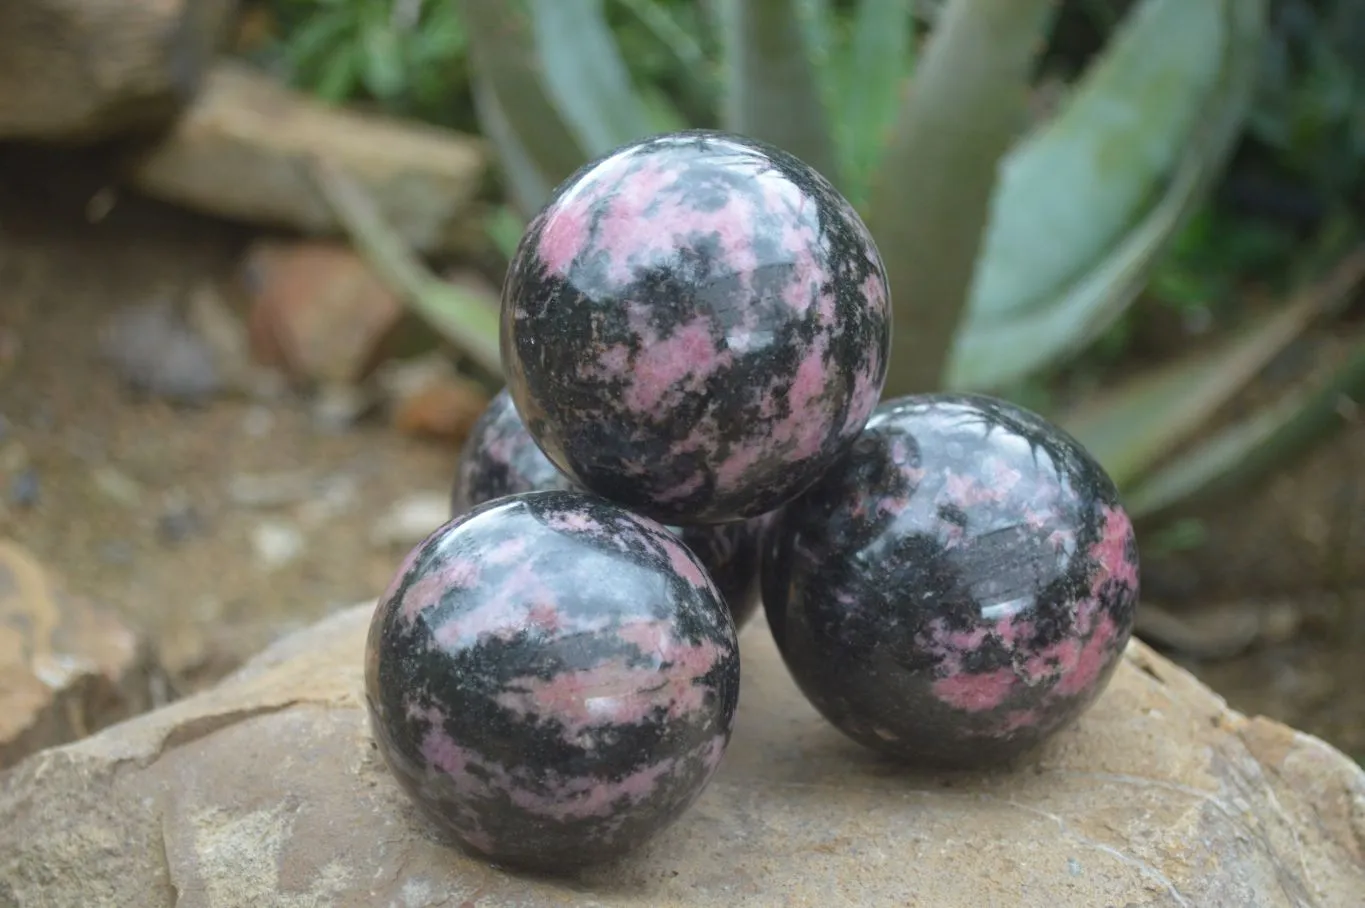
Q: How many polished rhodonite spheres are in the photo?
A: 4